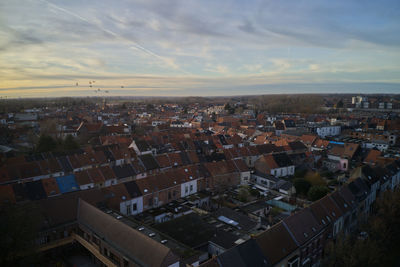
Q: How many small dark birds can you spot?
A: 8